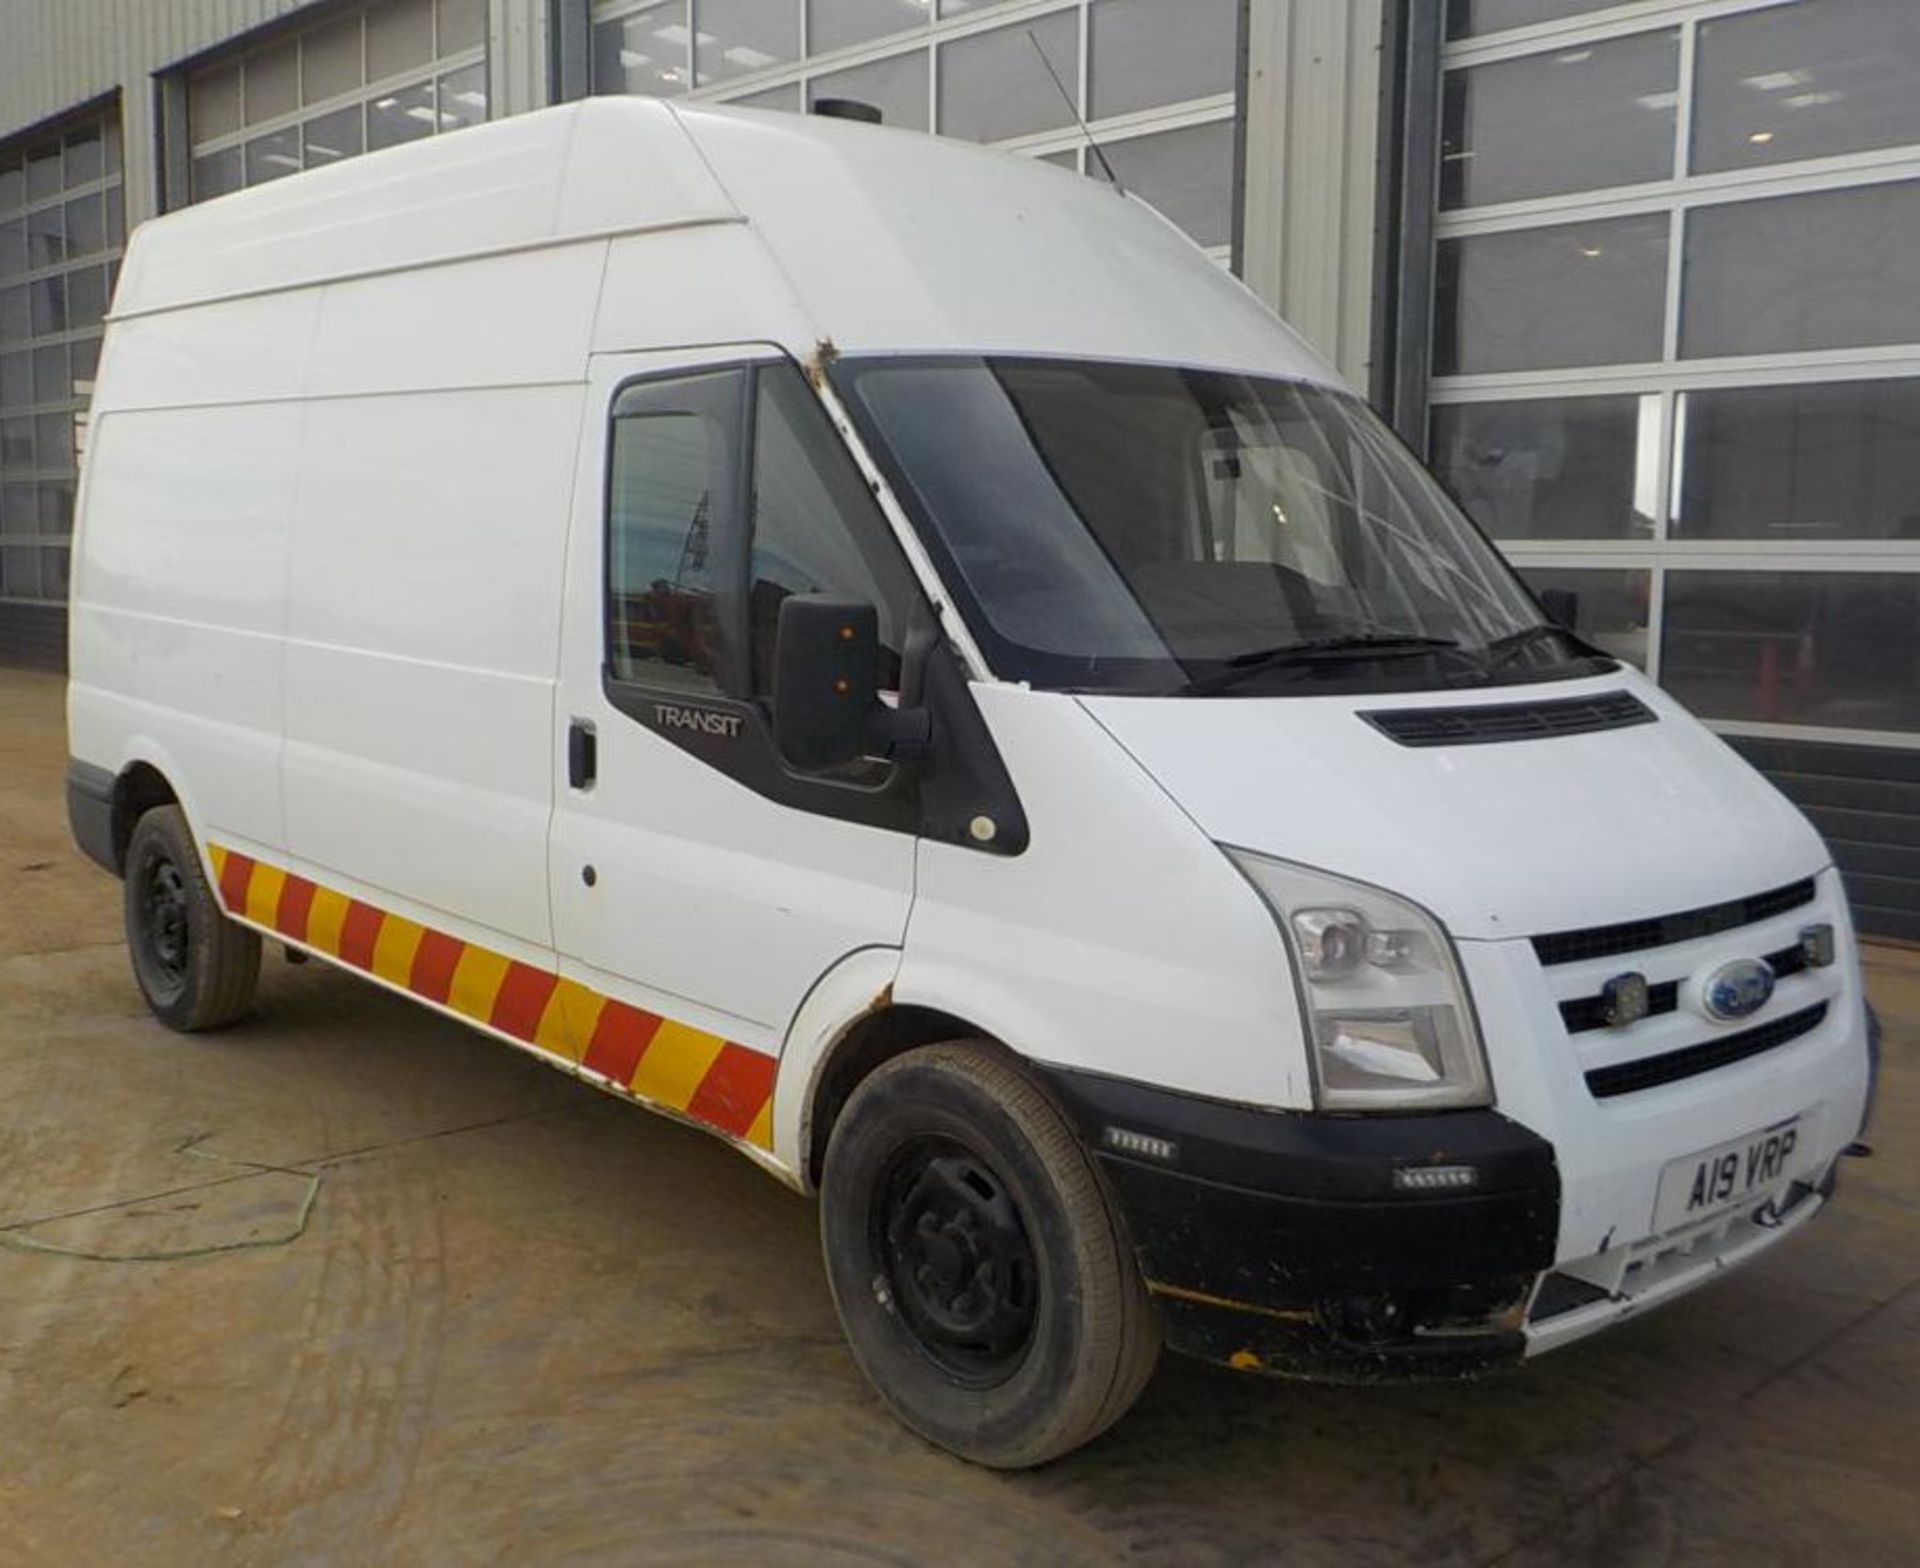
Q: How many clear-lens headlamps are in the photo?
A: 1